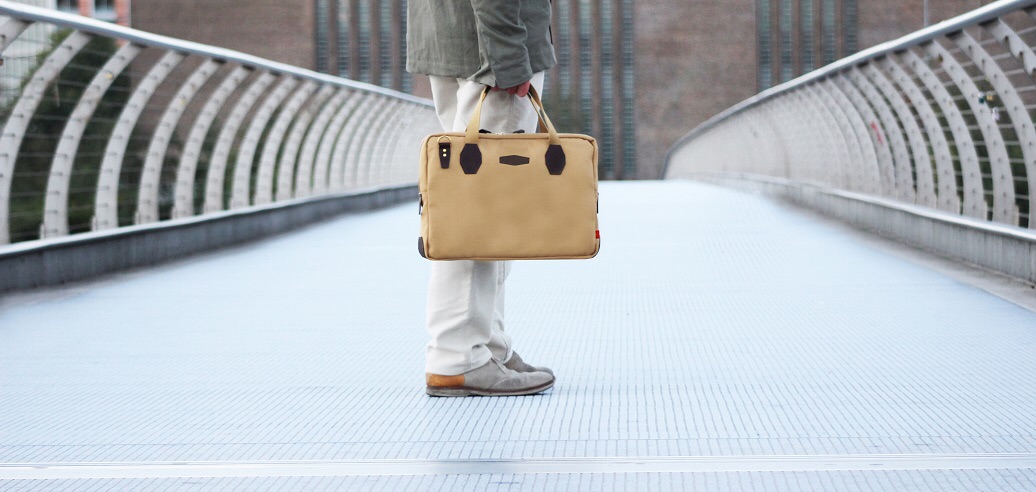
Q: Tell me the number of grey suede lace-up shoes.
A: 2